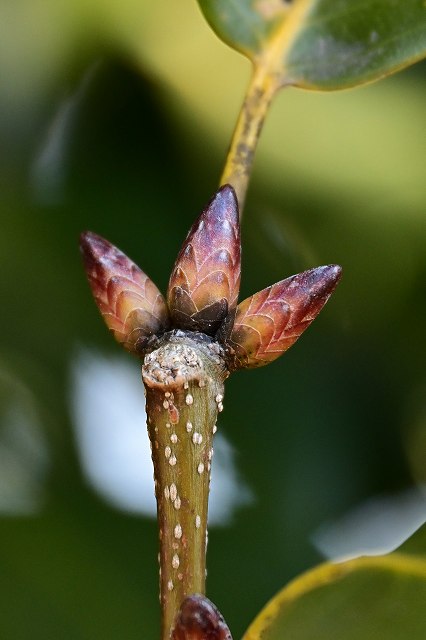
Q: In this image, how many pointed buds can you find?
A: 3